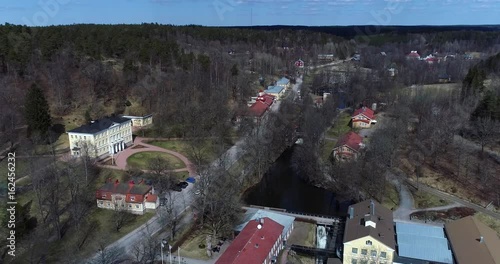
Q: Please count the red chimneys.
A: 4